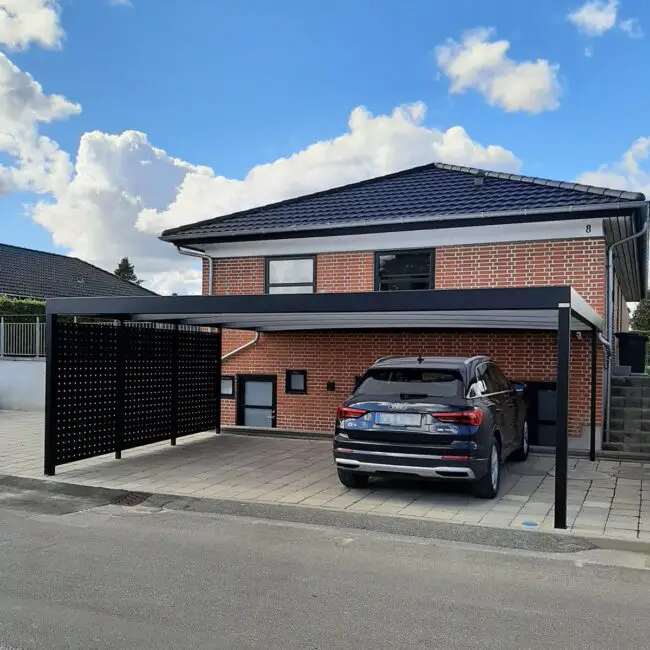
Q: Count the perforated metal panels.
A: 3